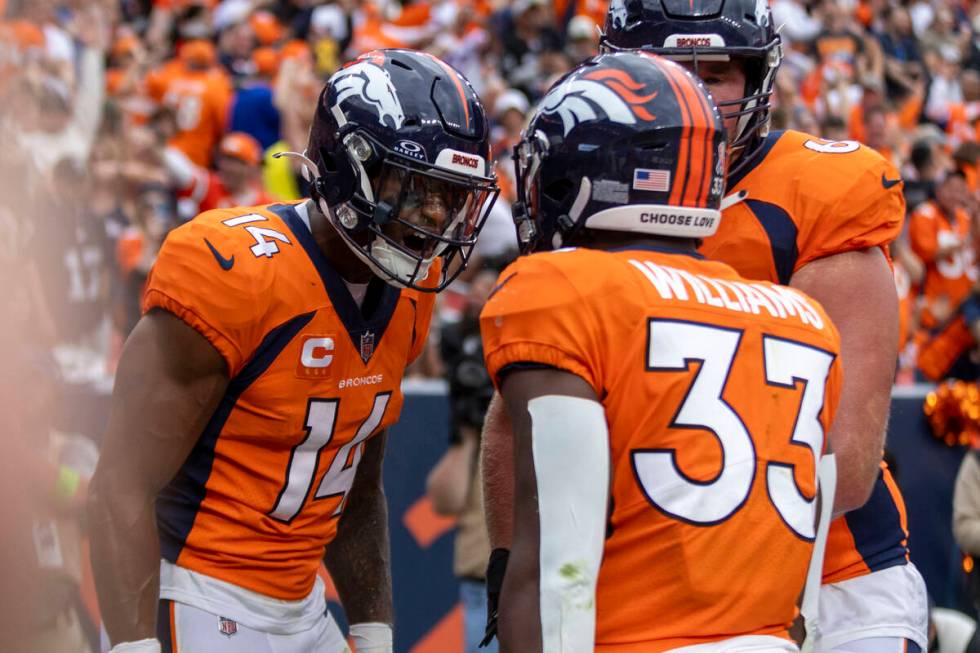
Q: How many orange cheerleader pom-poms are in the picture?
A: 1